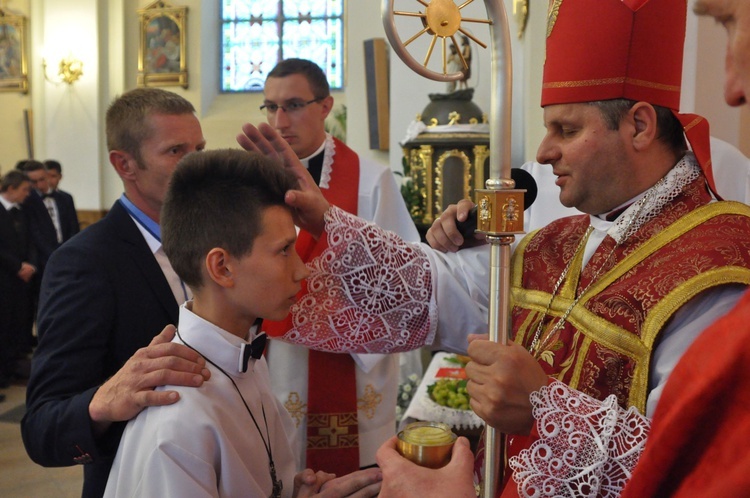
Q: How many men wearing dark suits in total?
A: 4